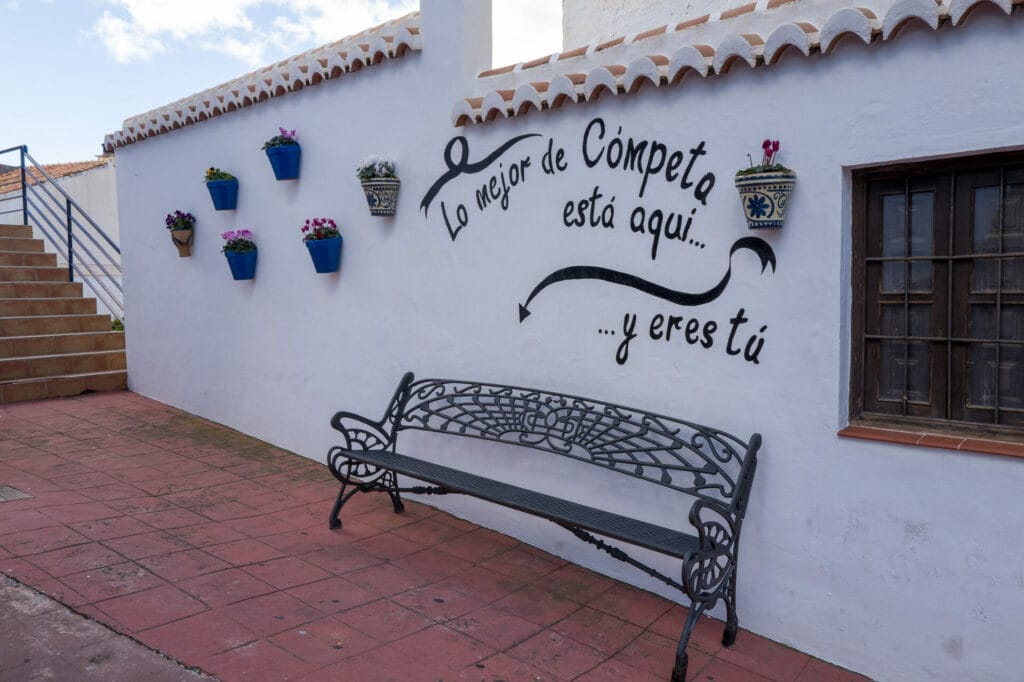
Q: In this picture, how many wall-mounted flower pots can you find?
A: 7